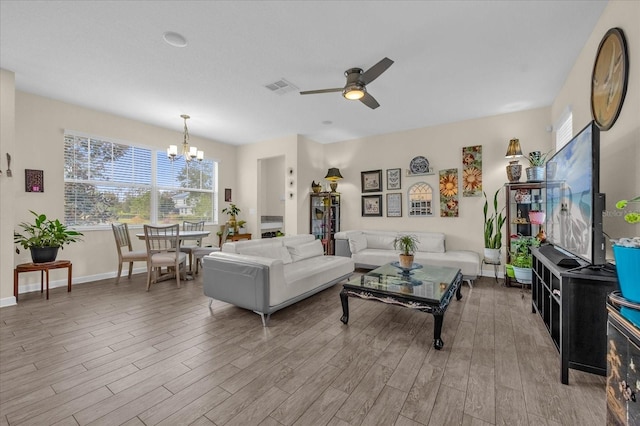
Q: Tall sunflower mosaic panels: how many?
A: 2